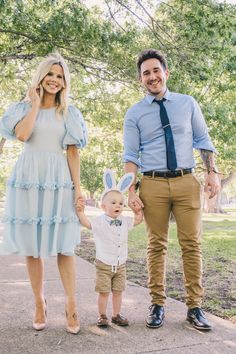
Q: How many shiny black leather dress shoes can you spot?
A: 2